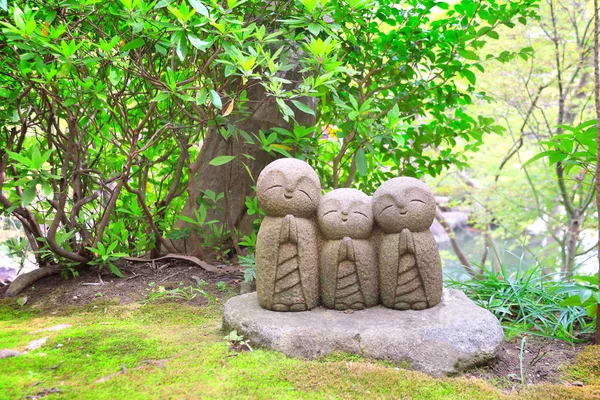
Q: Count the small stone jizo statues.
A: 3